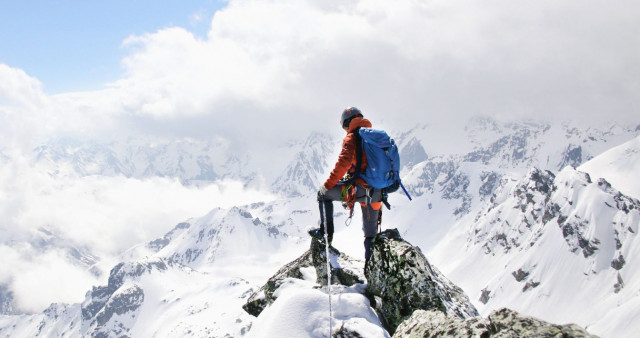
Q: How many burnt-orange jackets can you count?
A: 1